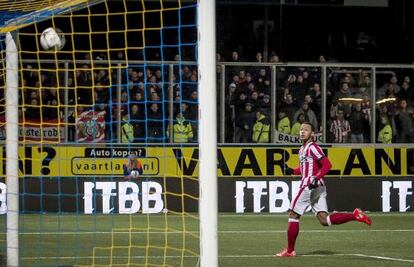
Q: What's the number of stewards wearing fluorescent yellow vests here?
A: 6